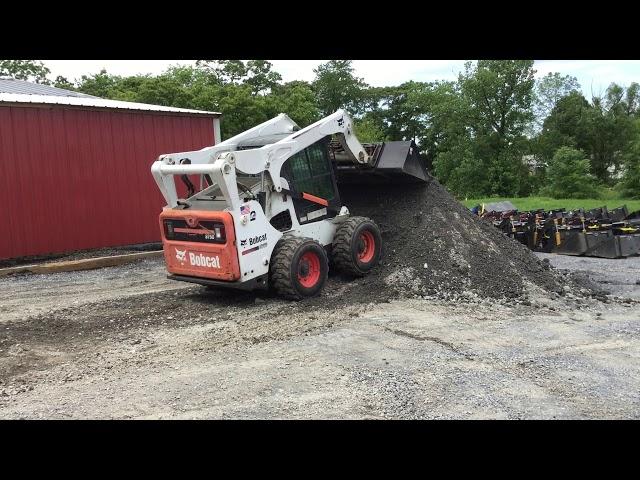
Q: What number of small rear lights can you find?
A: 2